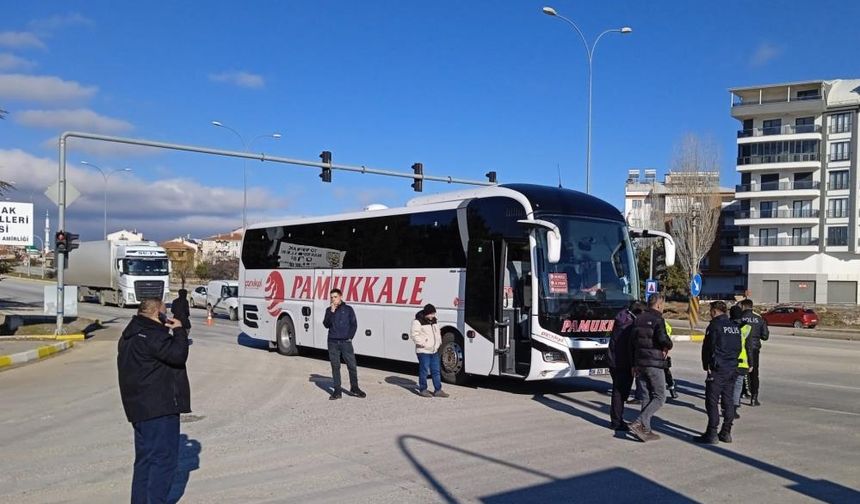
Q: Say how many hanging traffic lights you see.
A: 3